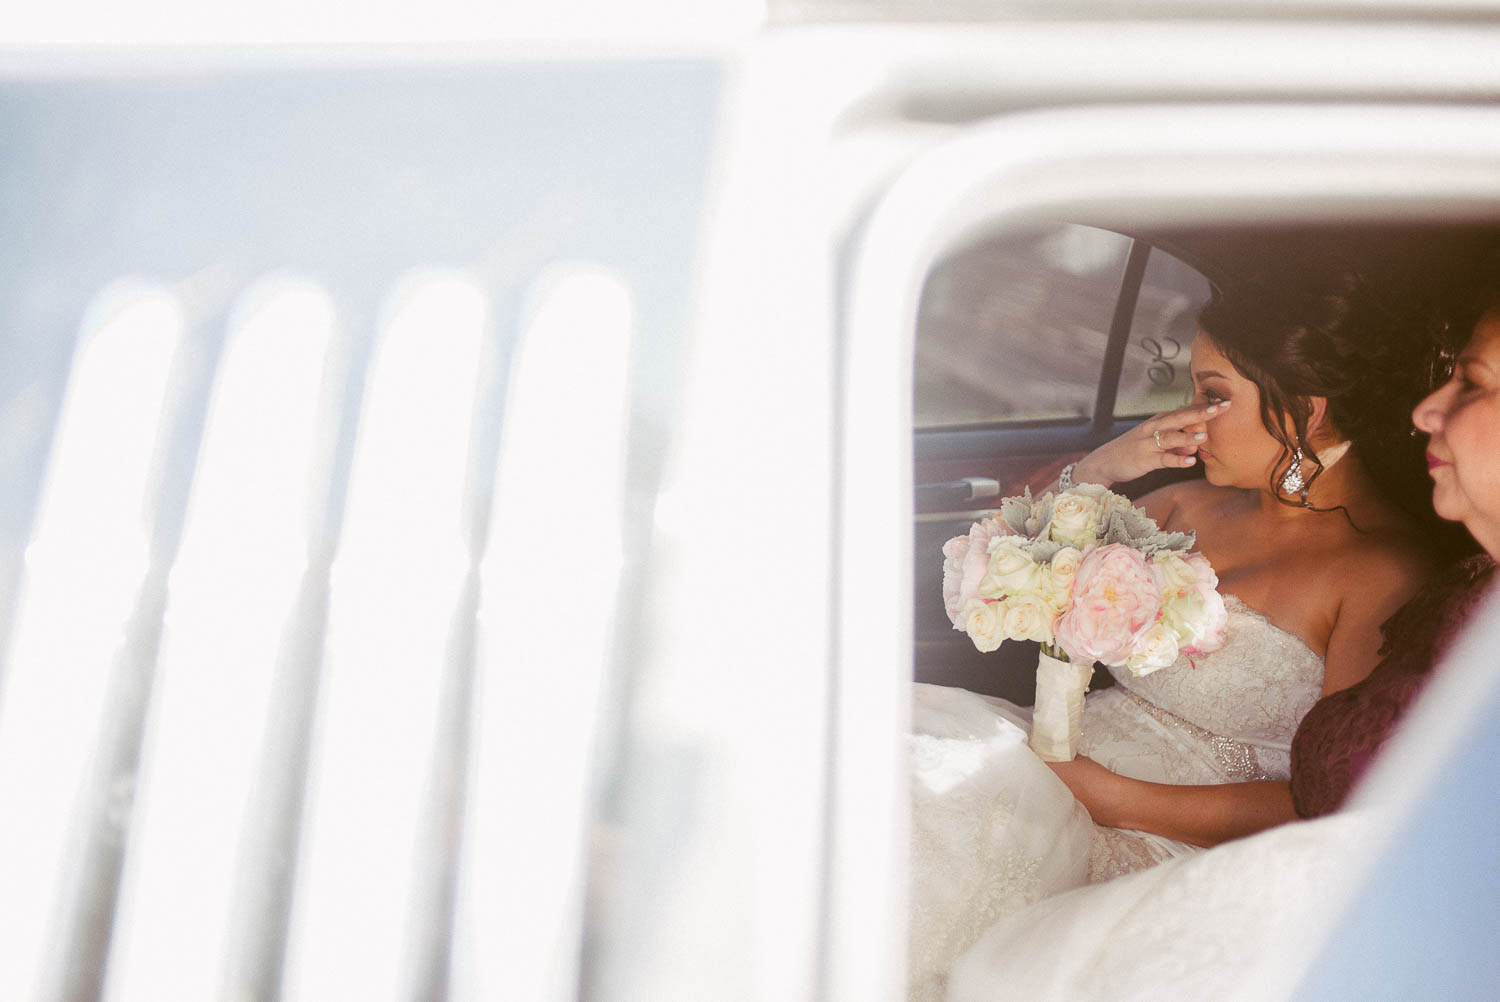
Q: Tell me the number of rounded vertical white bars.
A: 4